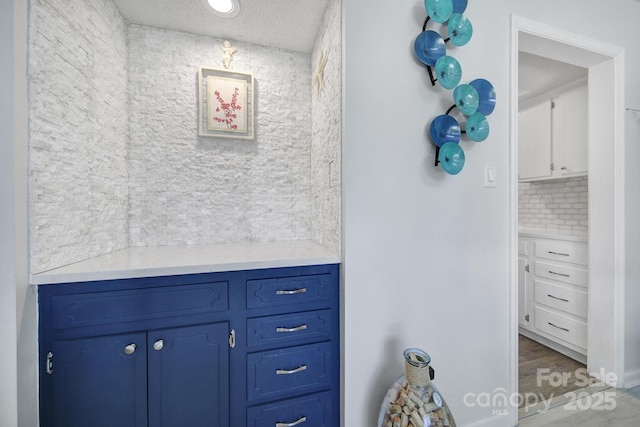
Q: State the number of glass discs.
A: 10